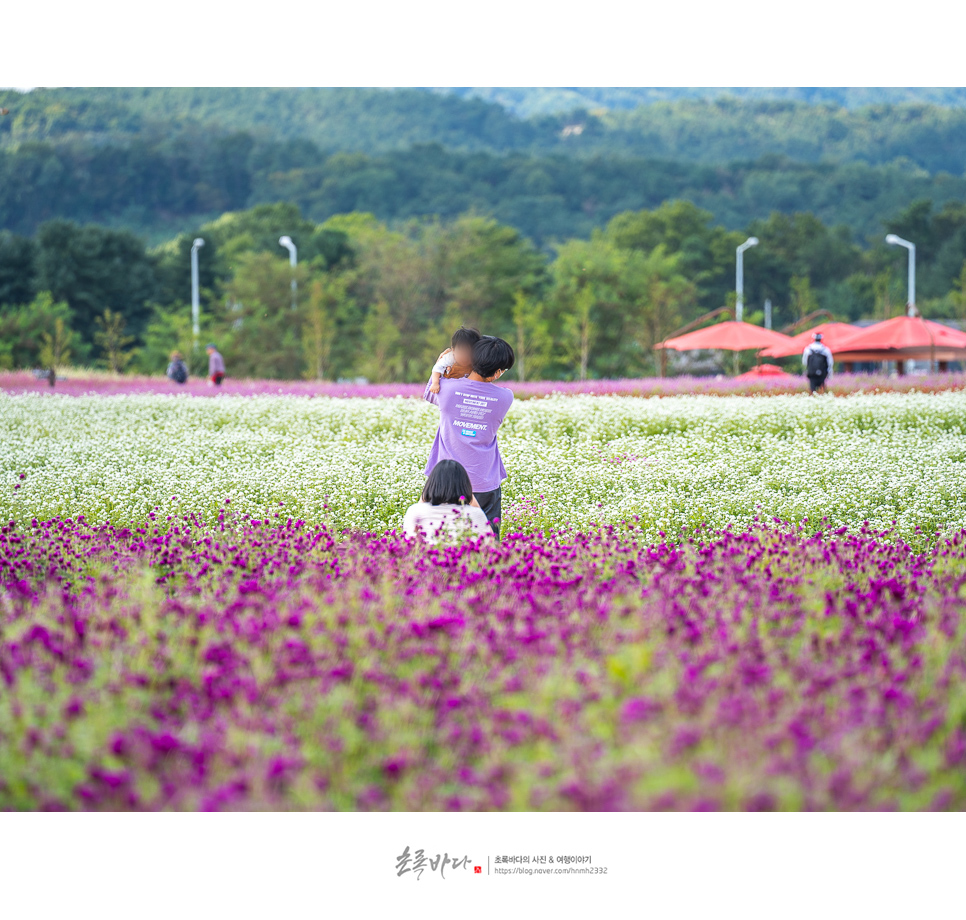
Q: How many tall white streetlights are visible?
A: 4